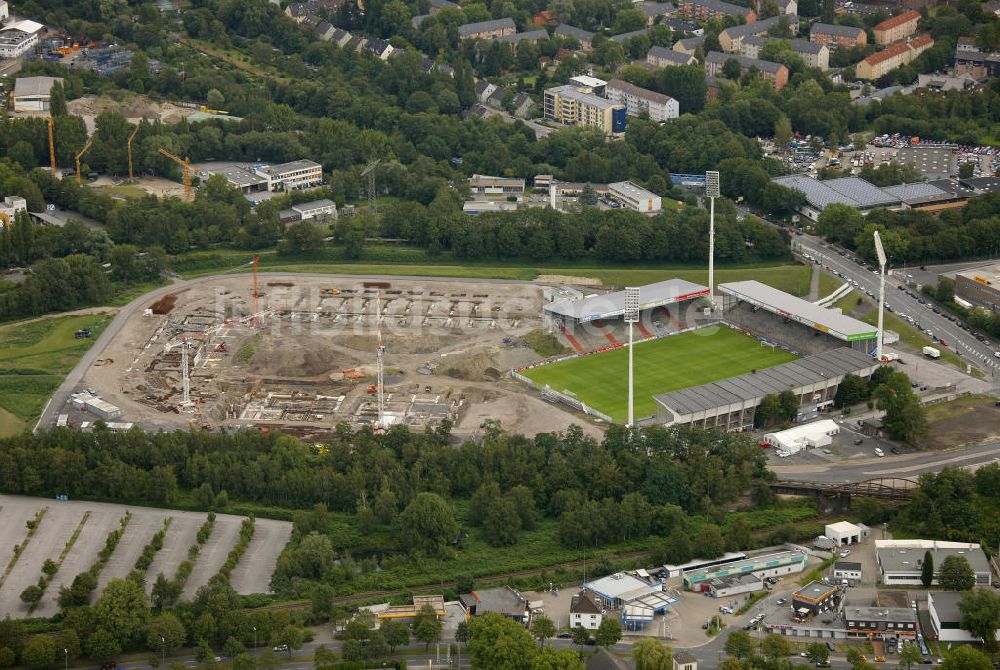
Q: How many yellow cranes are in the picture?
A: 4